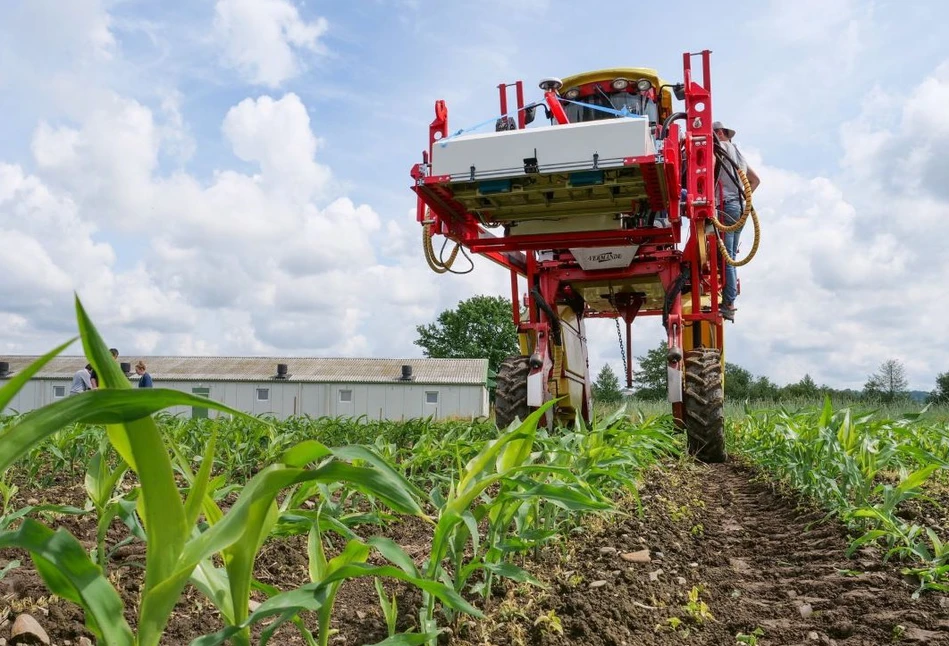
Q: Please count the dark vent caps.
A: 4